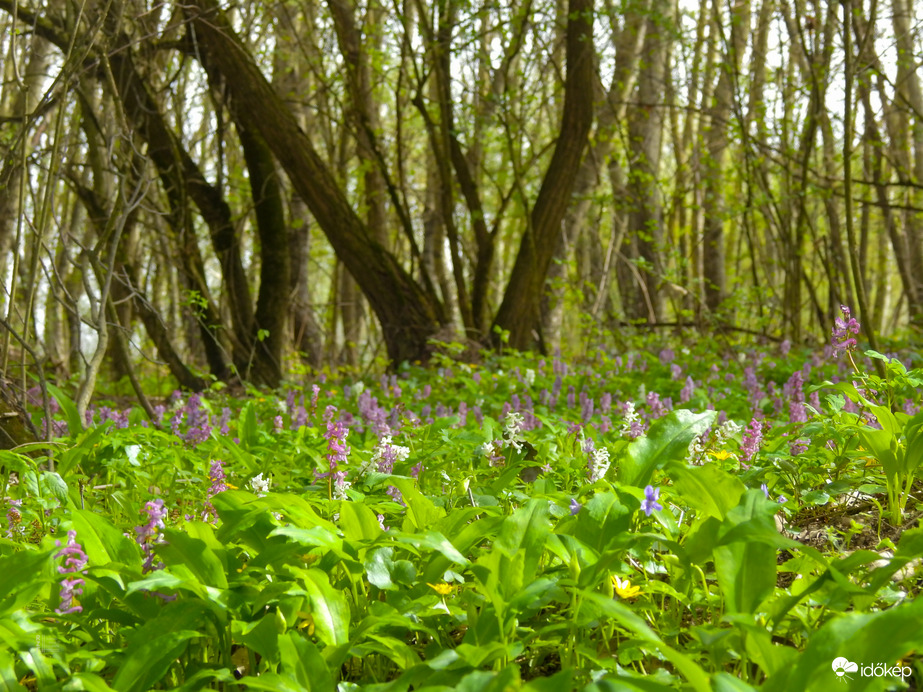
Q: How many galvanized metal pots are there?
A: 0